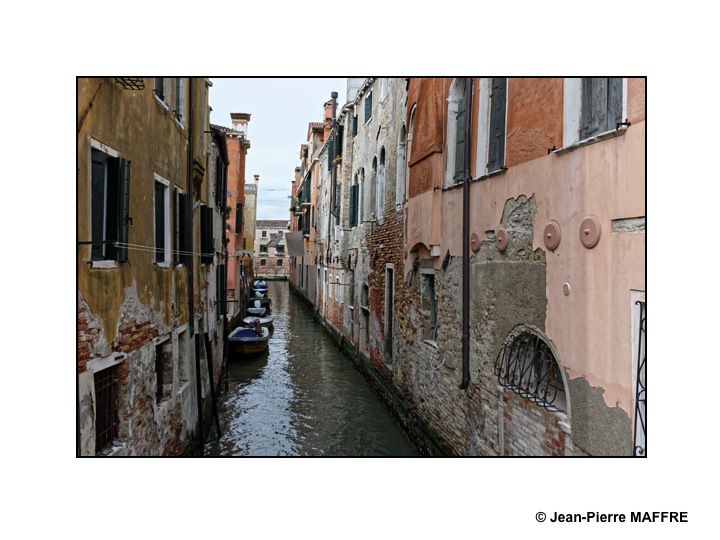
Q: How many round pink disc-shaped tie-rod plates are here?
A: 4